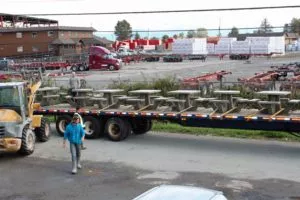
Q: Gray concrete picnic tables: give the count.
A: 7